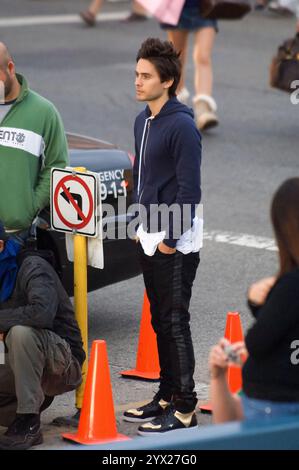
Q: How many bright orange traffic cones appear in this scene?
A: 3